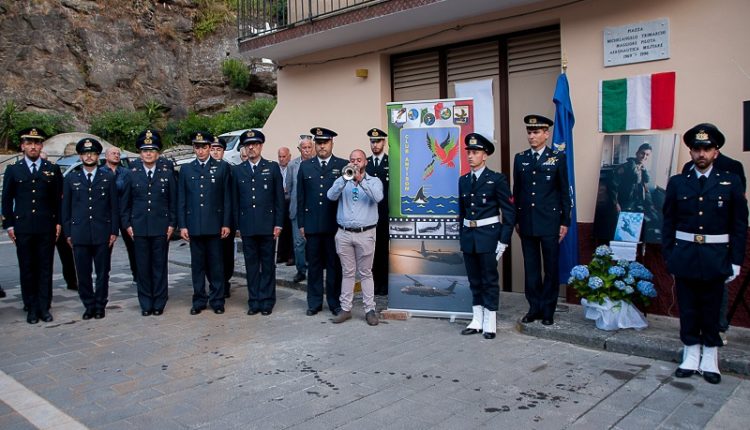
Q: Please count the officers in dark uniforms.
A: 11